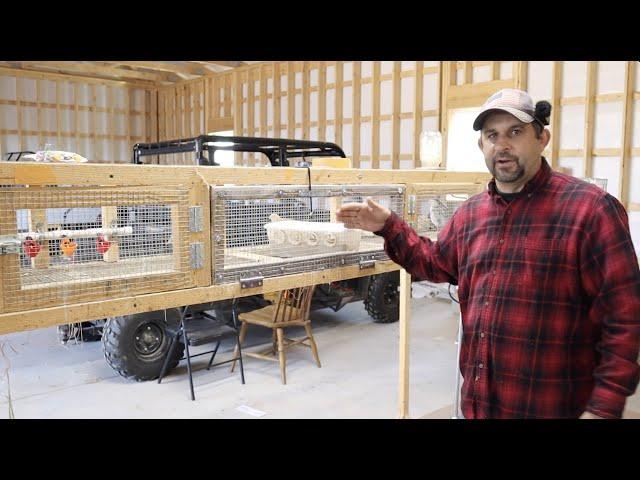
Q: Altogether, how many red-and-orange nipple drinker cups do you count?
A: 3